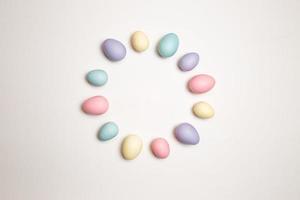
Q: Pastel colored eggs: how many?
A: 12